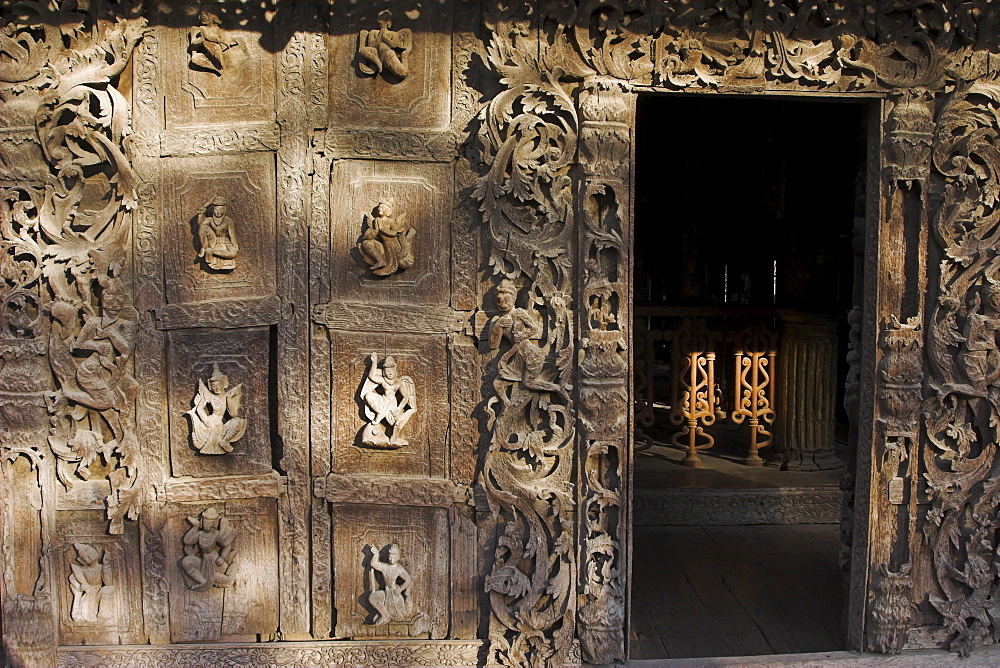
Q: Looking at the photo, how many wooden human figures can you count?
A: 12